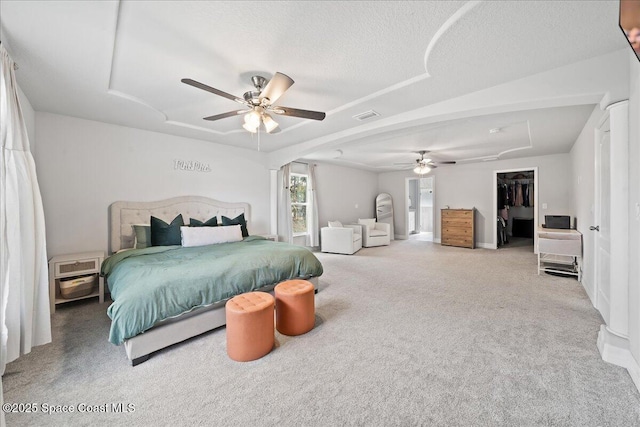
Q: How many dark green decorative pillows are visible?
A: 3